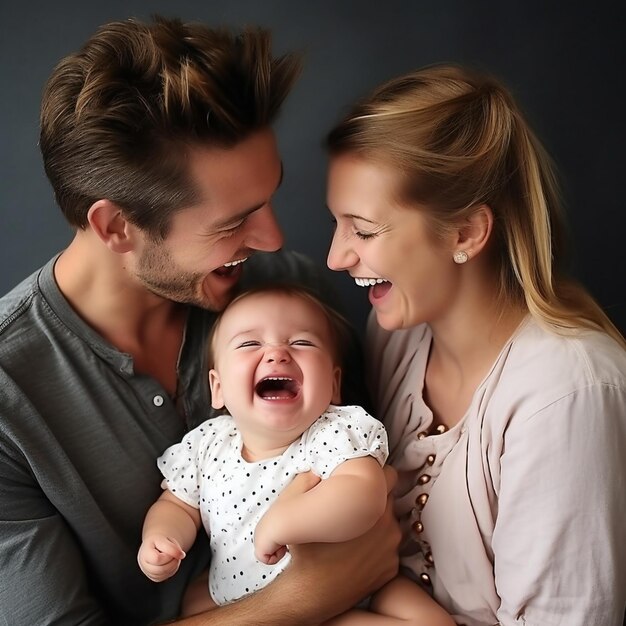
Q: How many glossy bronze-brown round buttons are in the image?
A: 8